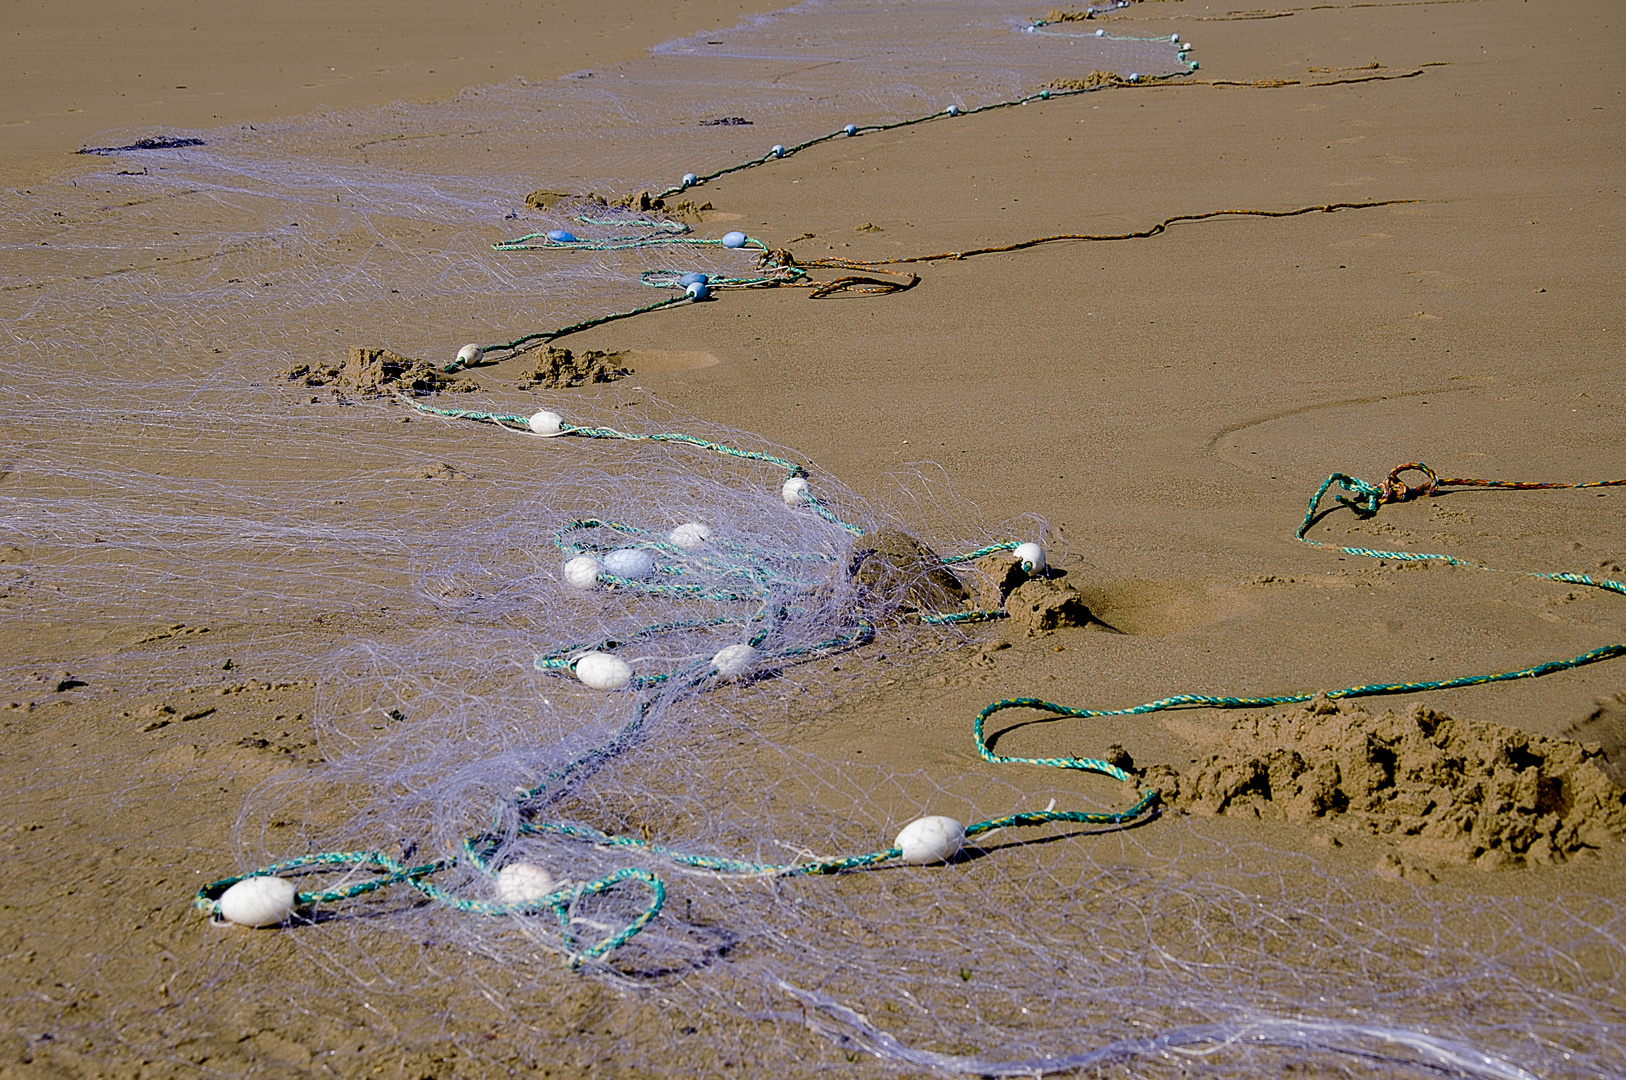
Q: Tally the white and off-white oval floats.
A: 11